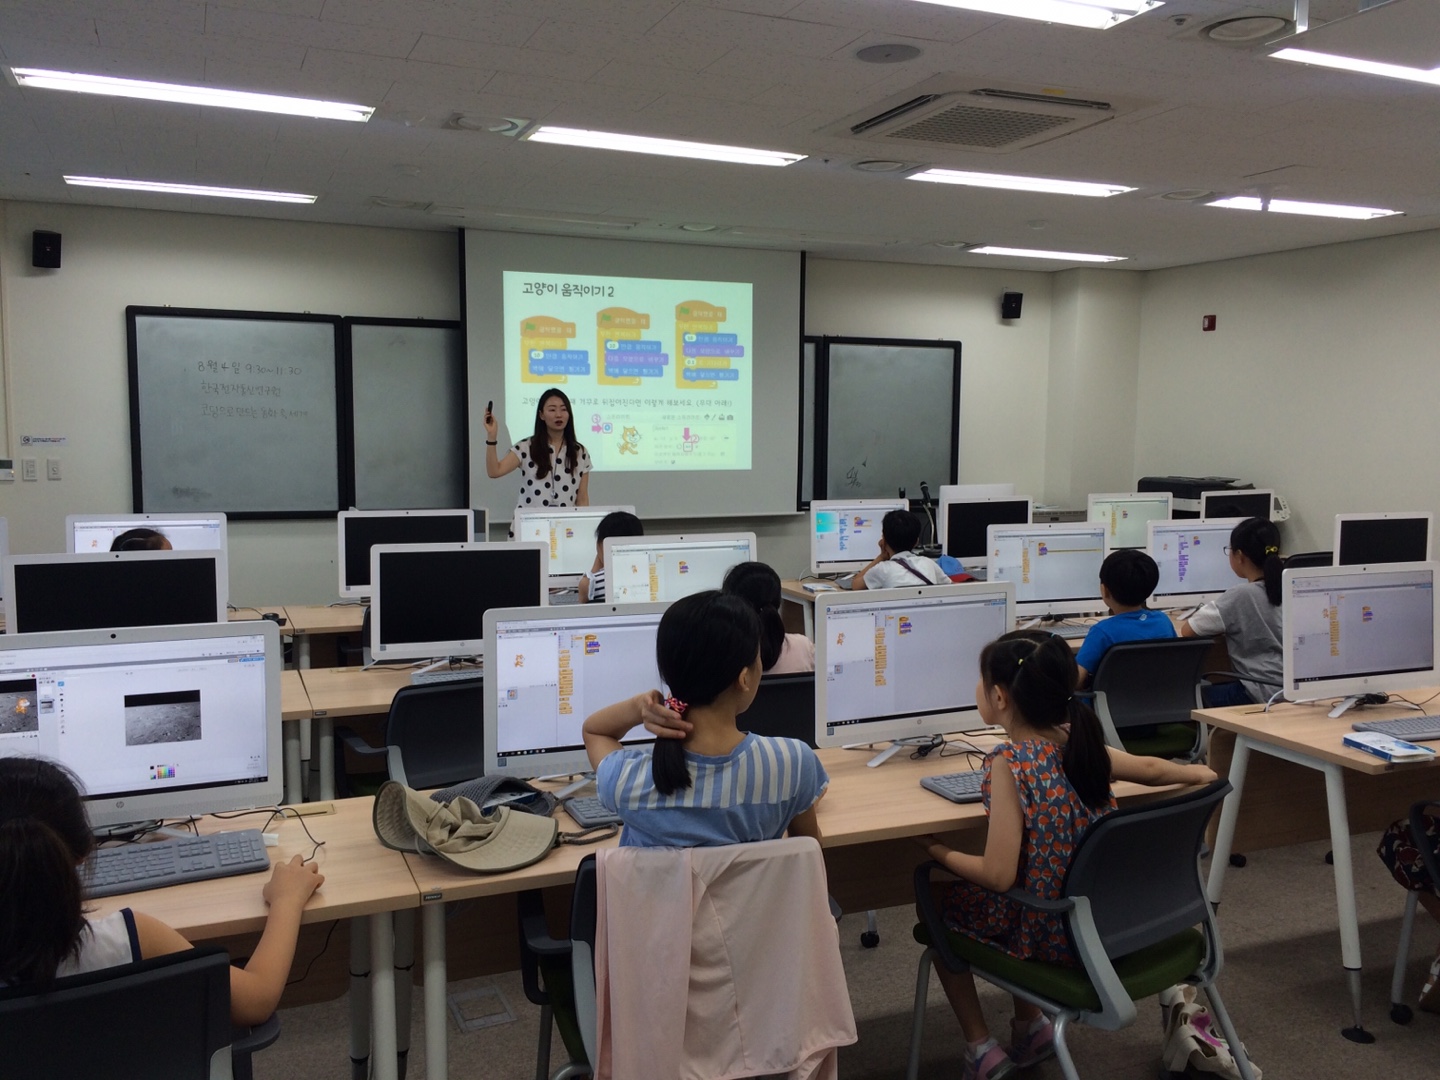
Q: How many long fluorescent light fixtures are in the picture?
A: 8